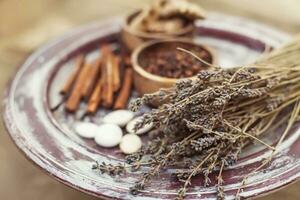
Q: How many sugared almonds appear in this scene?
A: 5